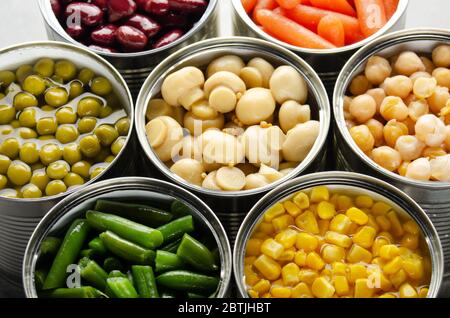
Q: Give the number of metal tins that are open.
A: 7